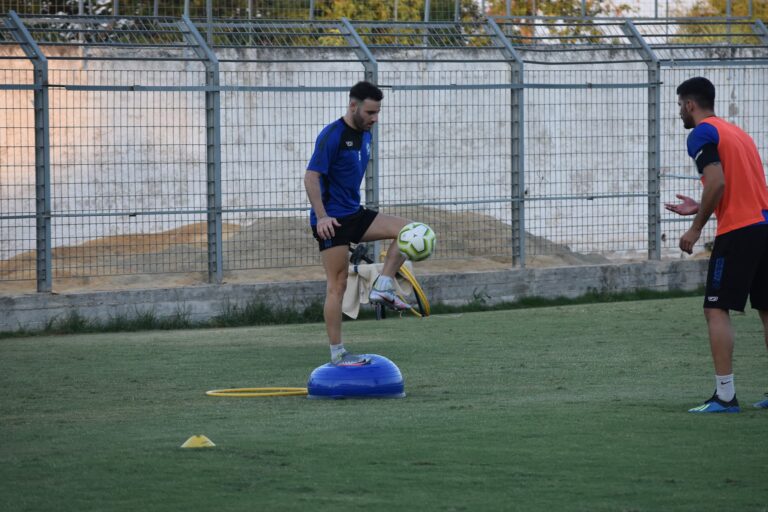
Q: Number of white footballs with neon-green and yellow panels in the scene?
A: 1